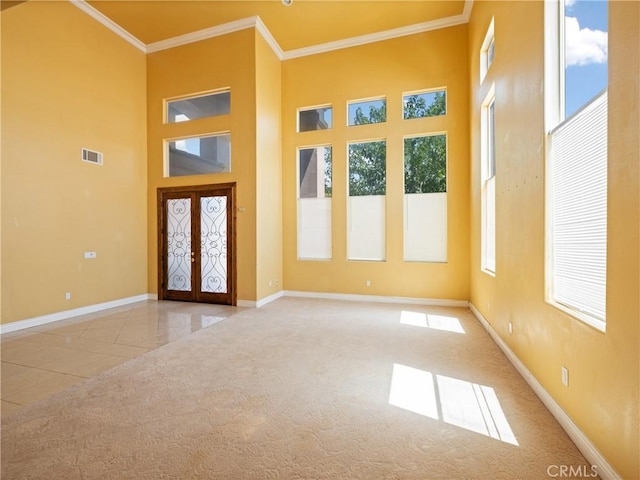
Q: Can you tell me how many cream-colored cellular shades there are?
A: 5